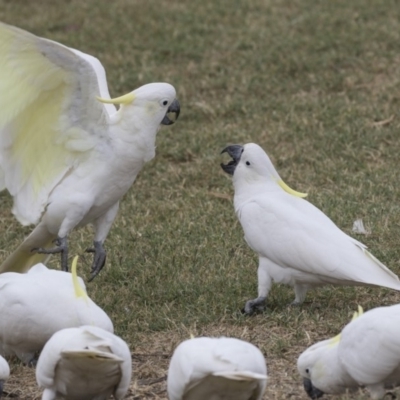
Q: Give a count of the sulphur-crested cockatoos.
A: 7